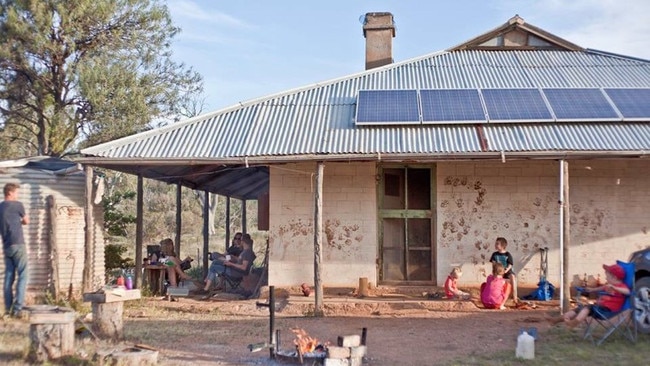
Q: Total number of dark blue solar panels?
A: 5